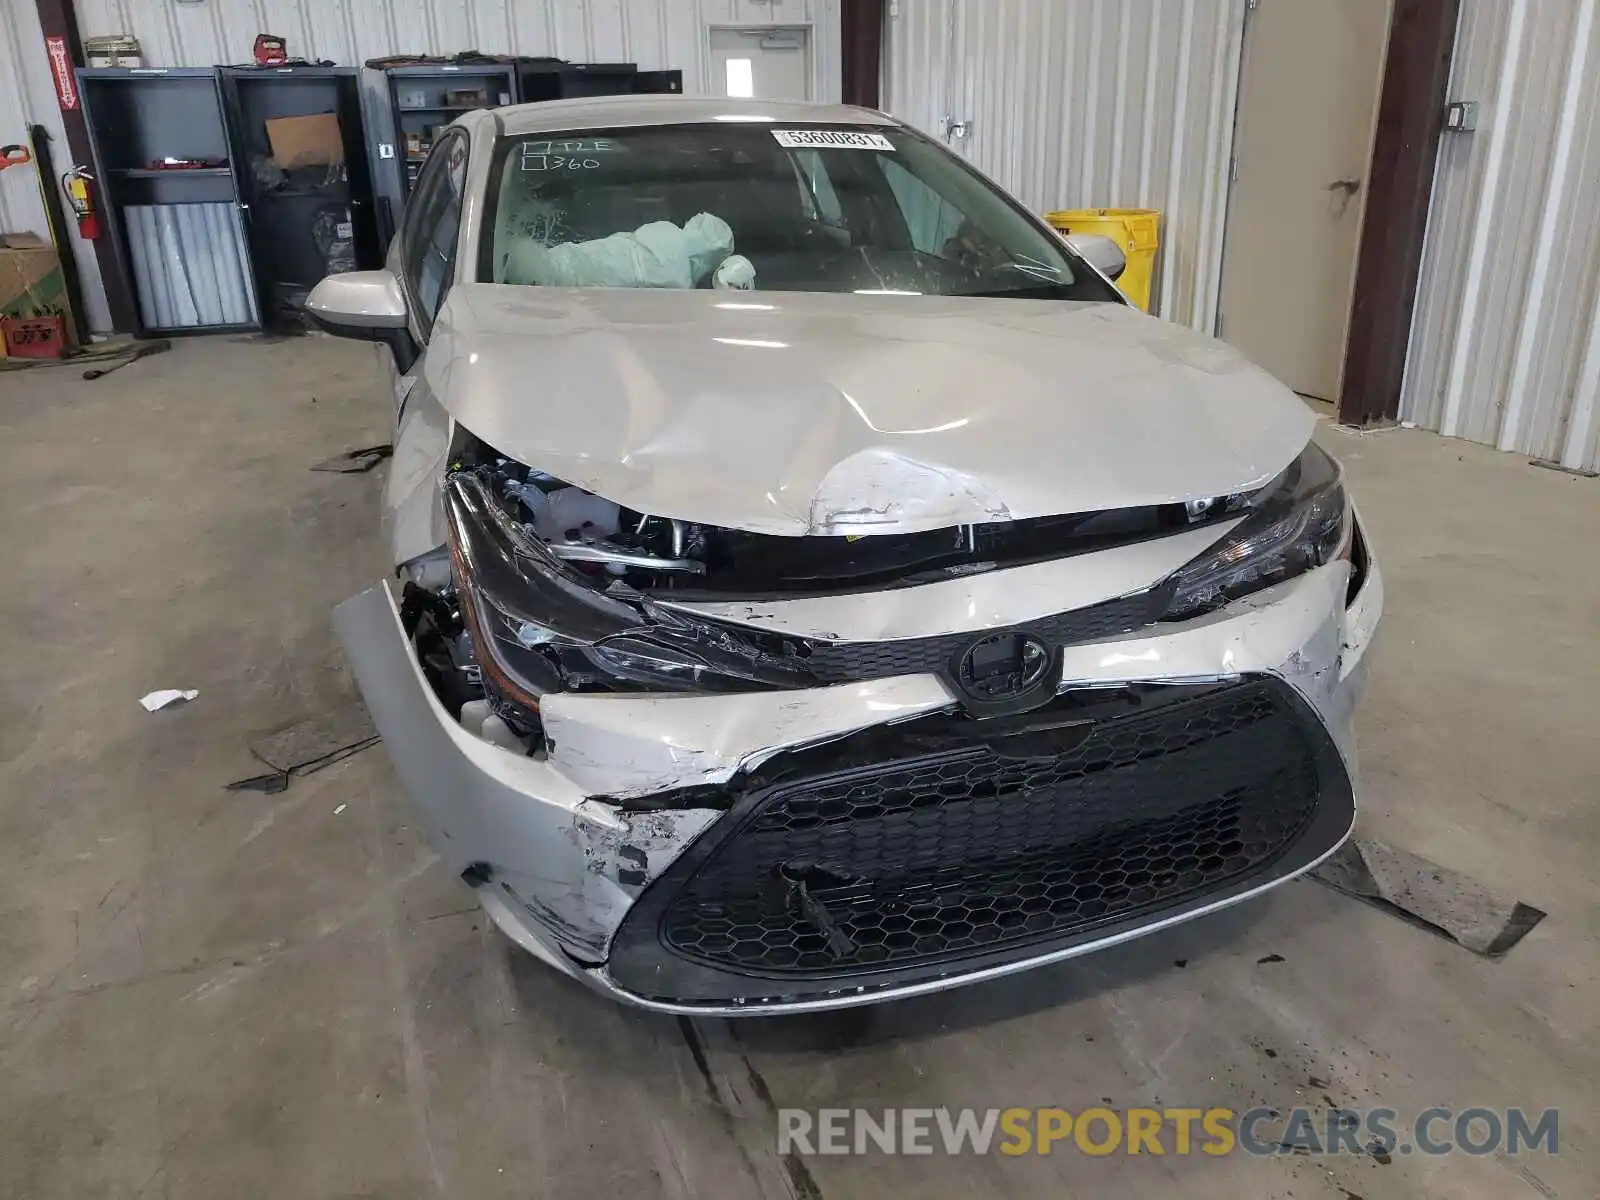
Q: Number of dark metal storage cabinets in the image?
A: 4